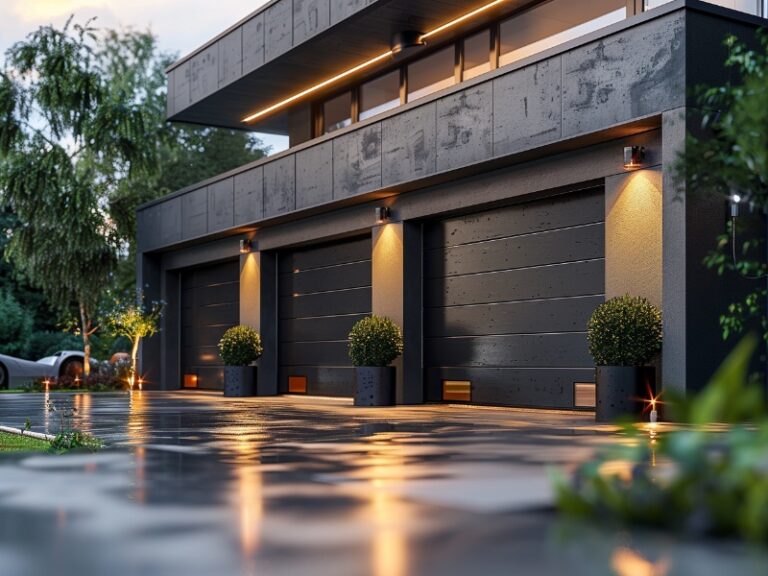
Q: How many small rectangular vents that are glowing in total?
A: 4